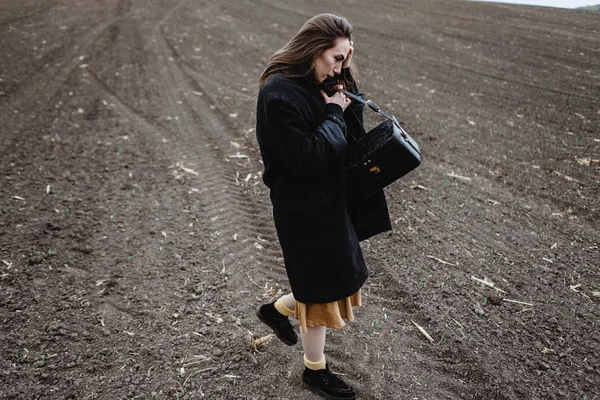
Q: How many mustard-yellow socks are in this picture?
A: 2